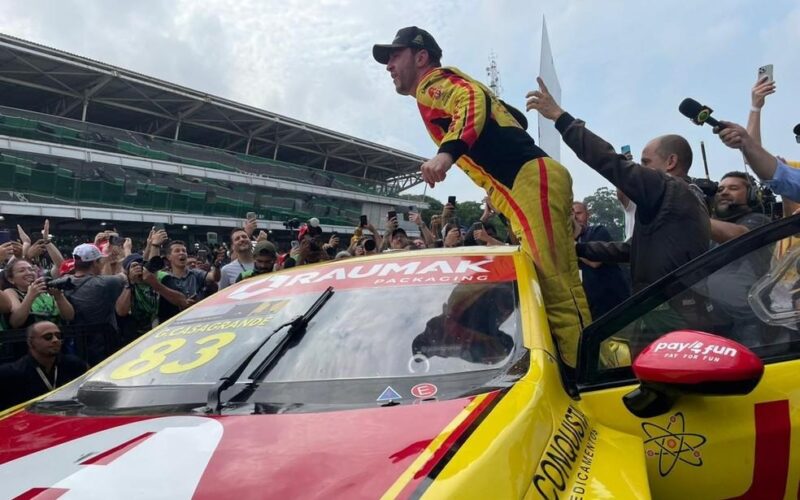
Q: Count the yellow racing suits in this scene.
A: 1